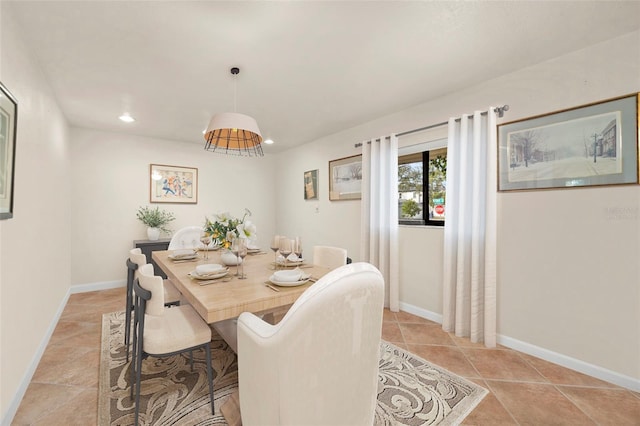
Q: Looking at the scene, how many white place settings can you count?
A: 6